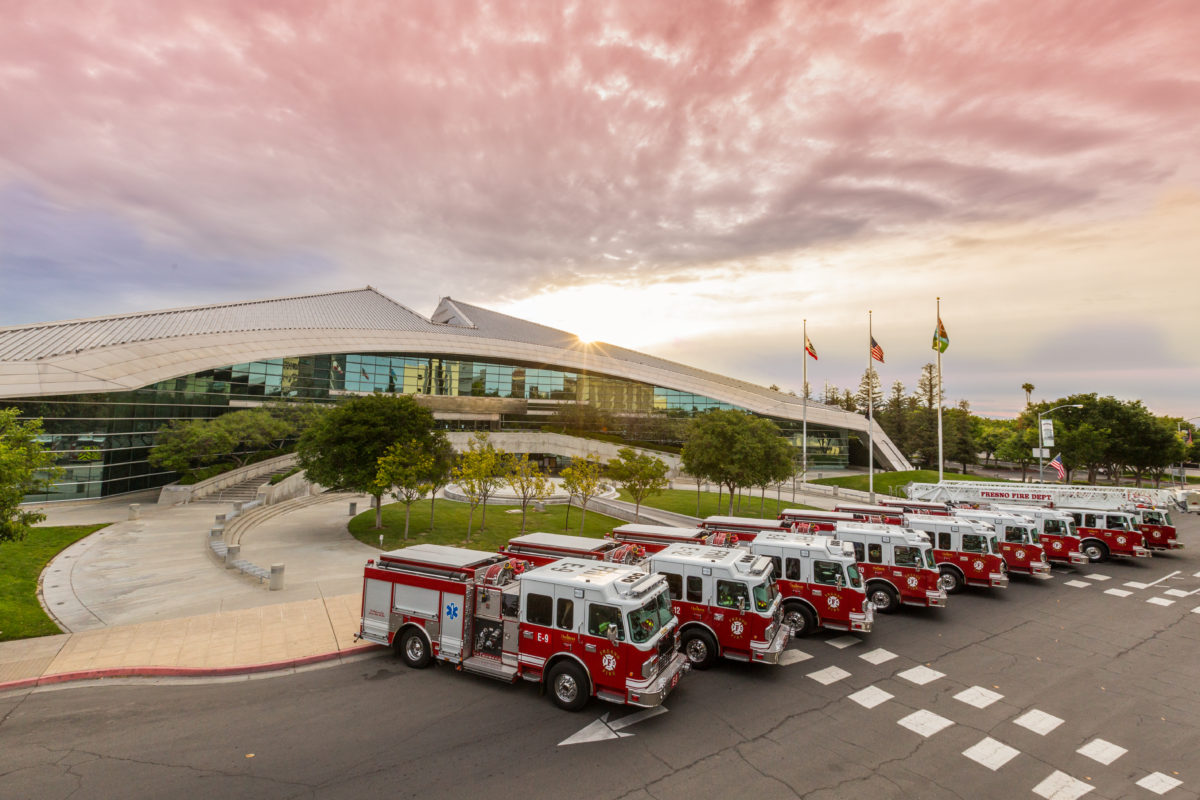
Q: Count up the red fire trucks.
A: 9